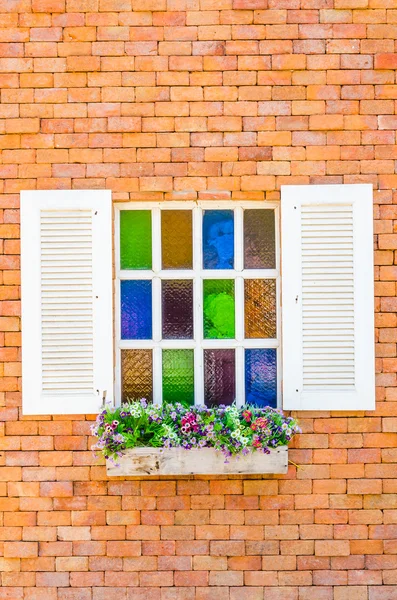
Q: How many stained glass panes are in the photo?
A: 12